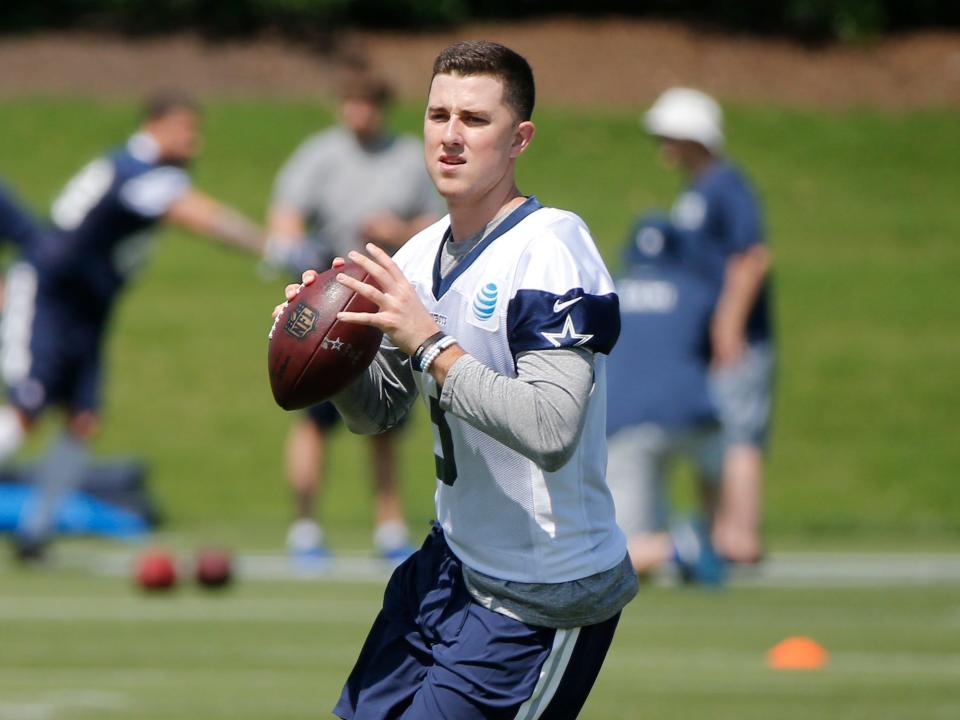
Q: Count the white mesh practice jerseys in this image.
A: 1